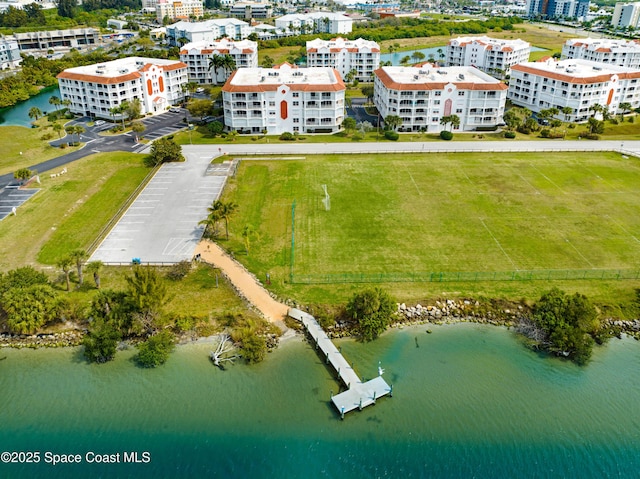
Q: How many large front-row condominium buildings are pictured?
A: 4